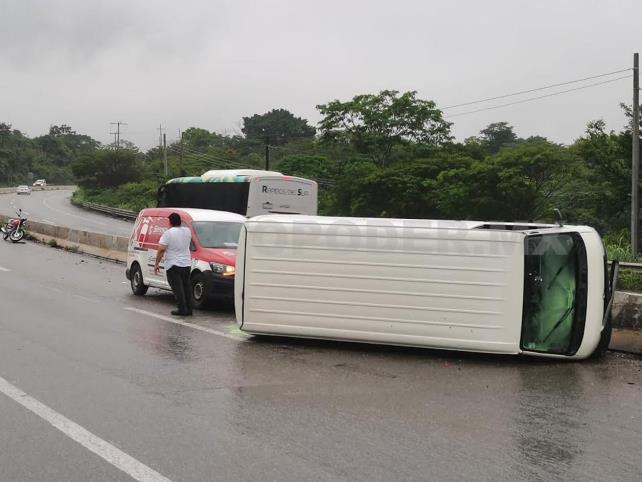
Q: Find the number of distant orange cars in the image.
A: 0